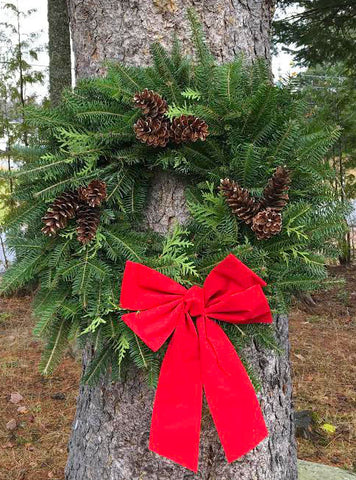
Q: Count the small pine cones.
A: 9